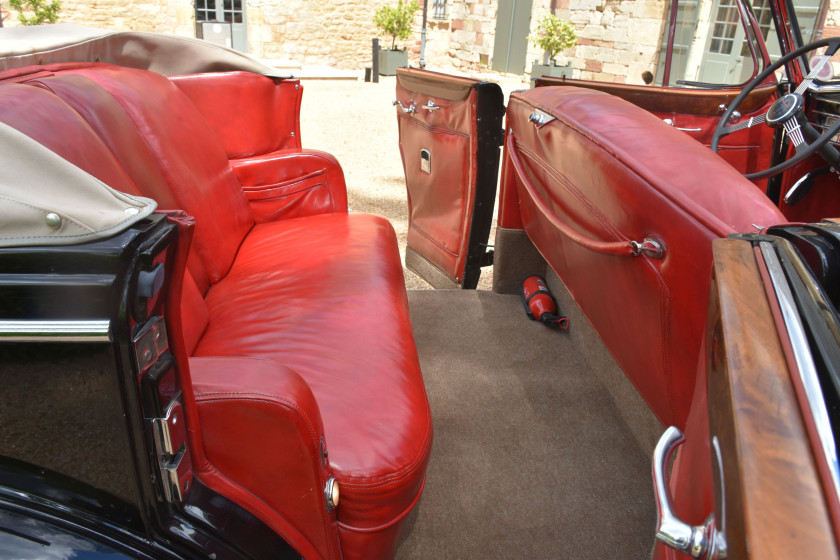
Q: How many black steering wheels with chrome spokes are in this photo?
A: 1